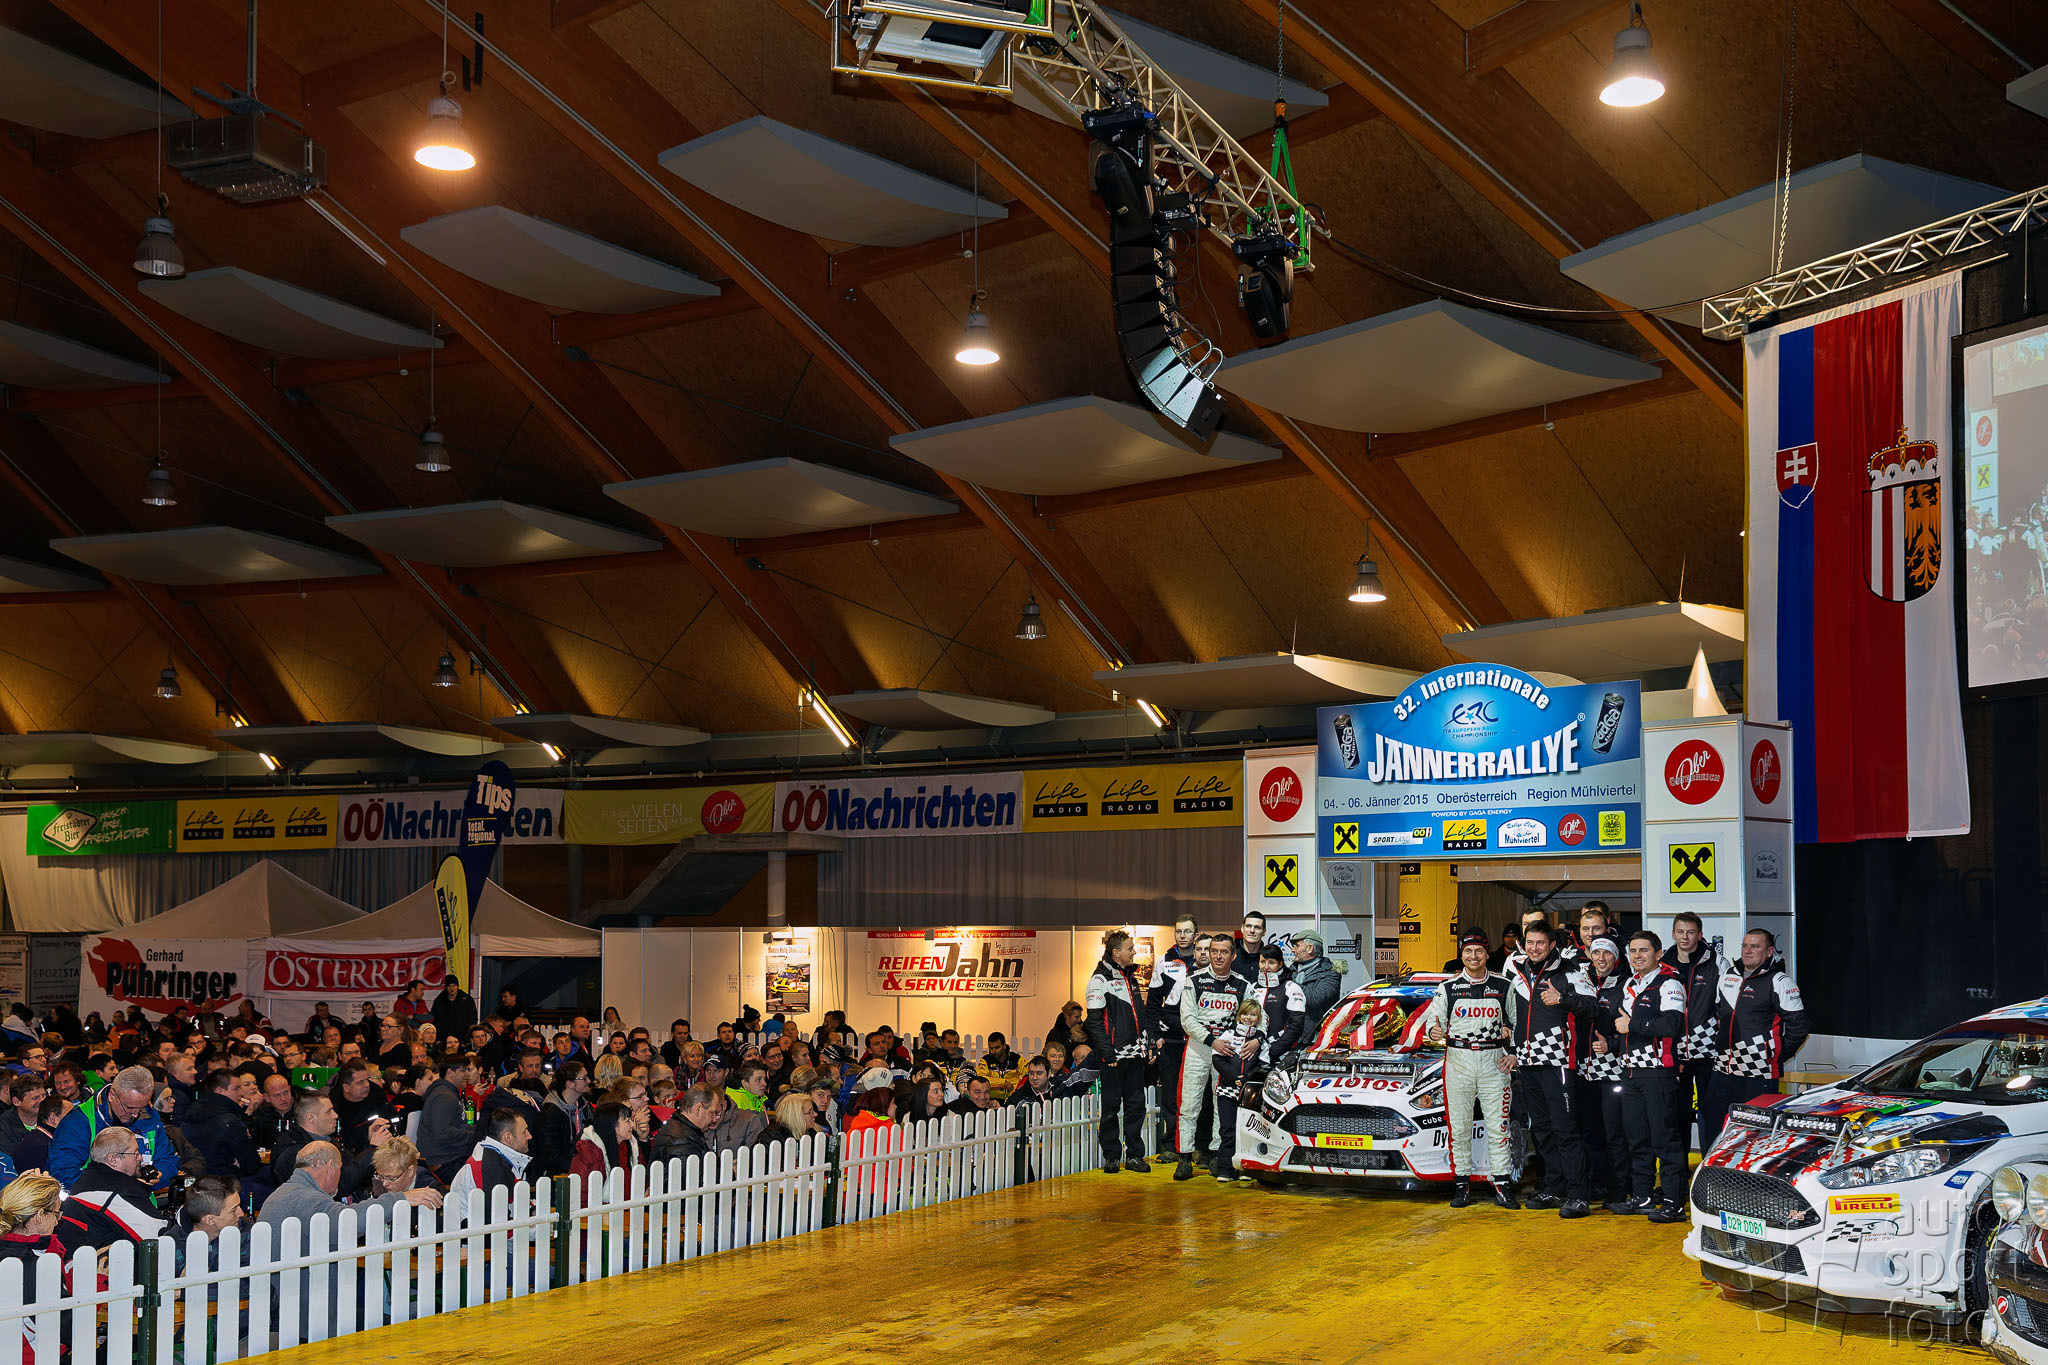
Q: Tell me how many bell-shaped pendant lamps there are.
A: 10